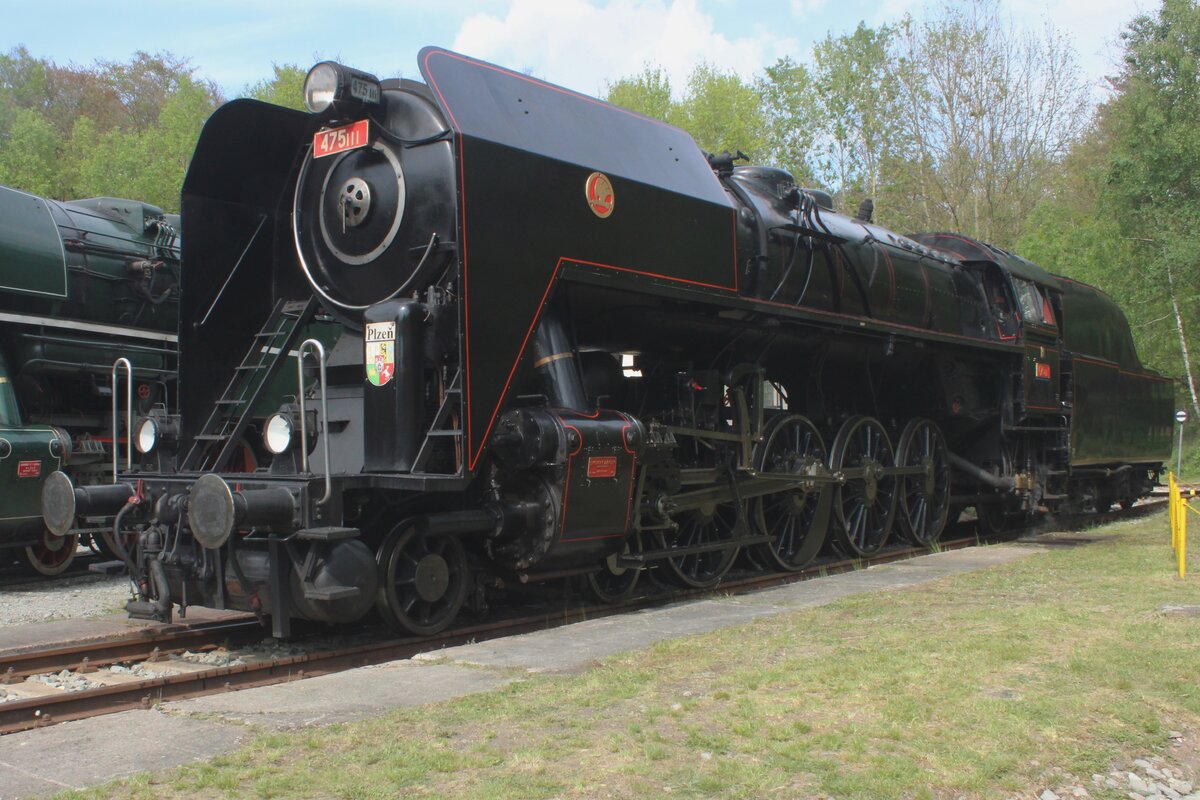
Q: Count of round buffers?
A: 2